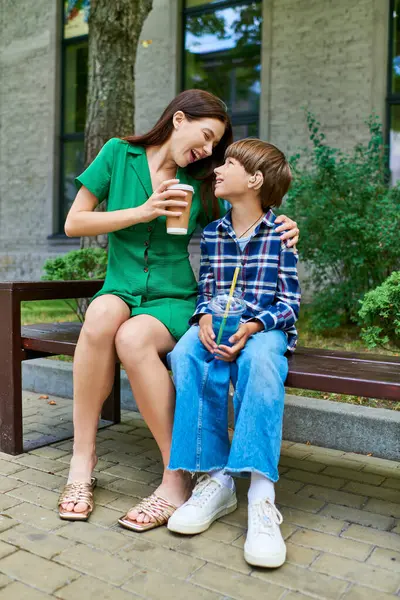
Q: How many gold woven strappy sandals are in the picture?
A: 2